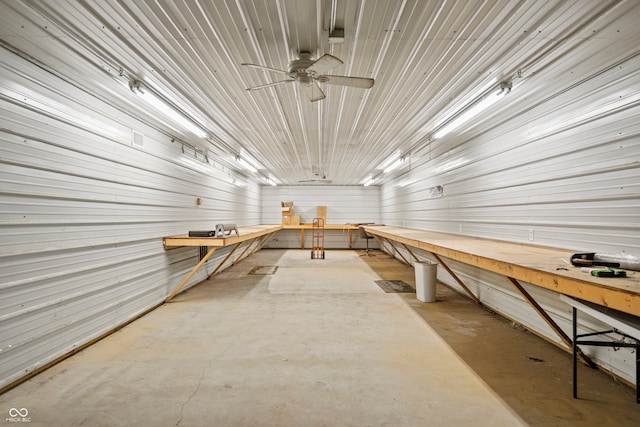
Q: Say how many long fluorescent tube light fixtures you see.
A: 6